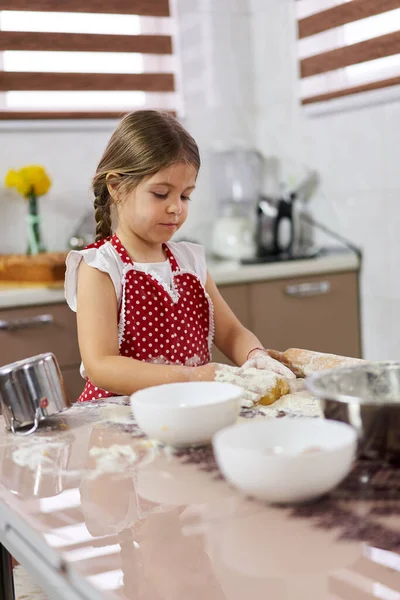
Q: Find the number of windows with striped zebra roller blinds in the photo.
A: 2